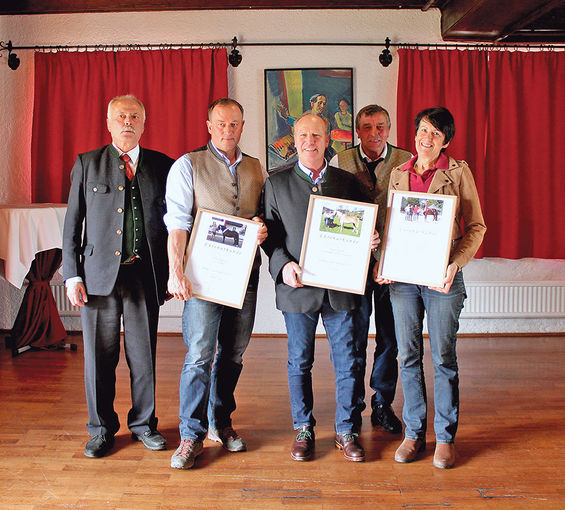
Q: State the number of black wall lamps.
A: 3